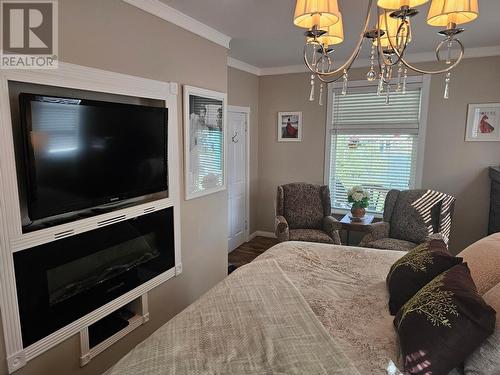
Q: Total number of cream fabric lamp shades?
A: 5